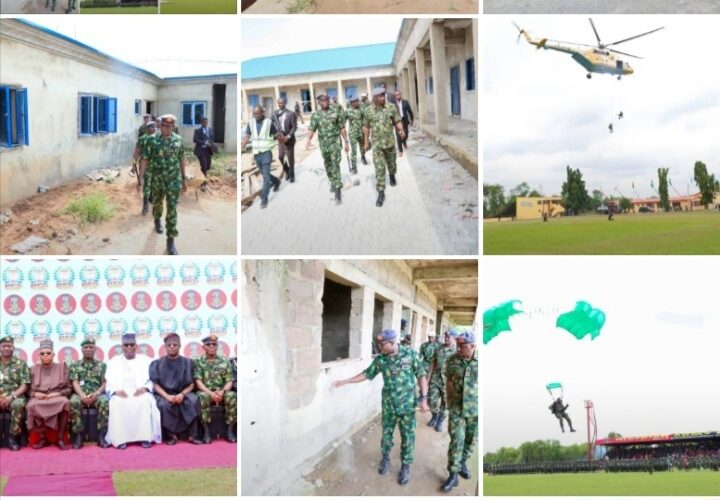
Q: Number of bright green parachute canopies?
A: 2